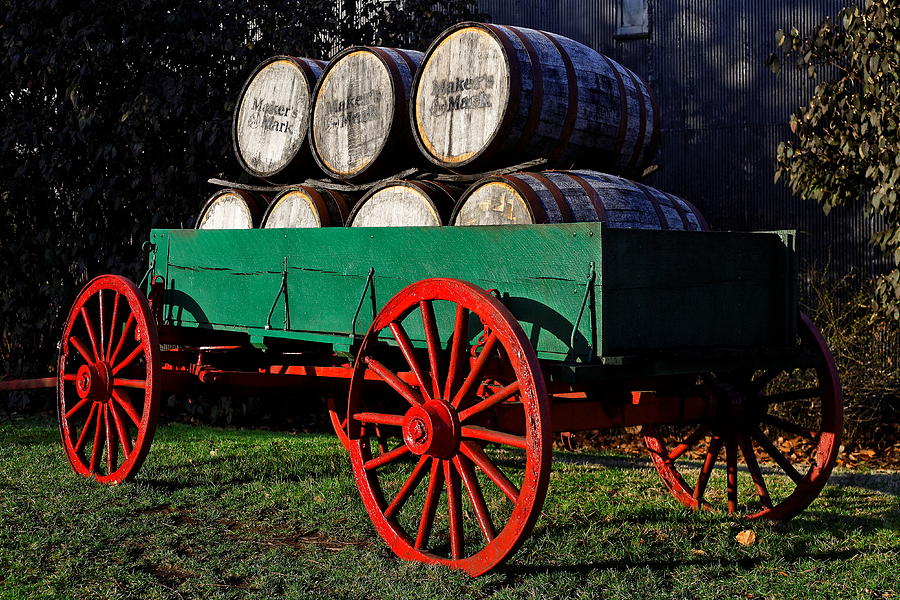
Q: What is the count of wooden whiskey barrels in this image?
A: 7